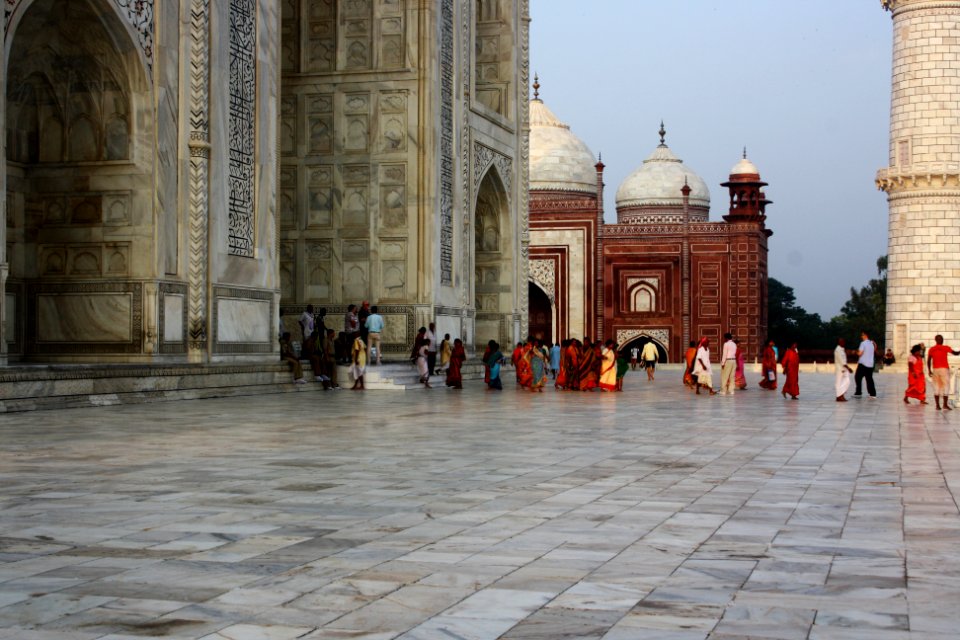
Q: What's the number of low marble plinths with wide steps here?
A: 1